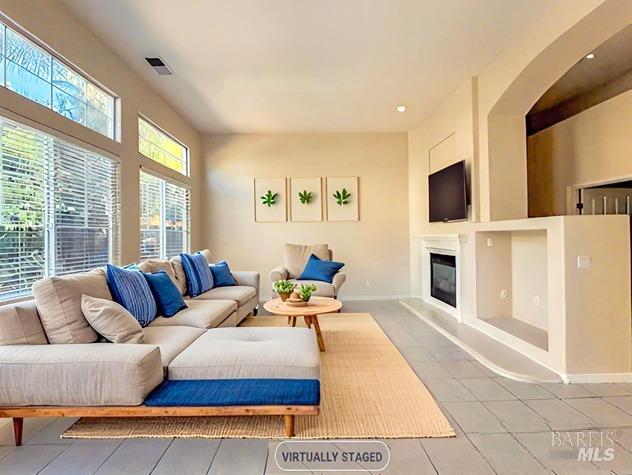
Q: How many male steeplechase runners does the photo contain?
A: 0